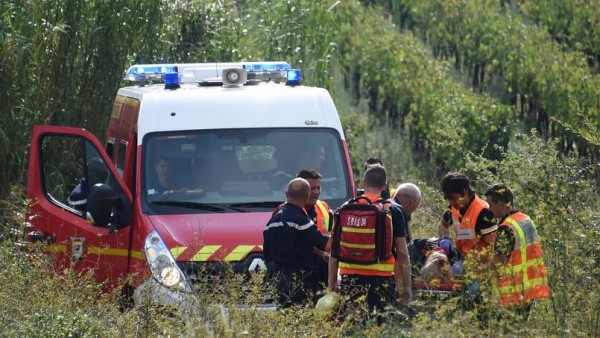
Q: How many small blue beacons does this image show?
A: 2